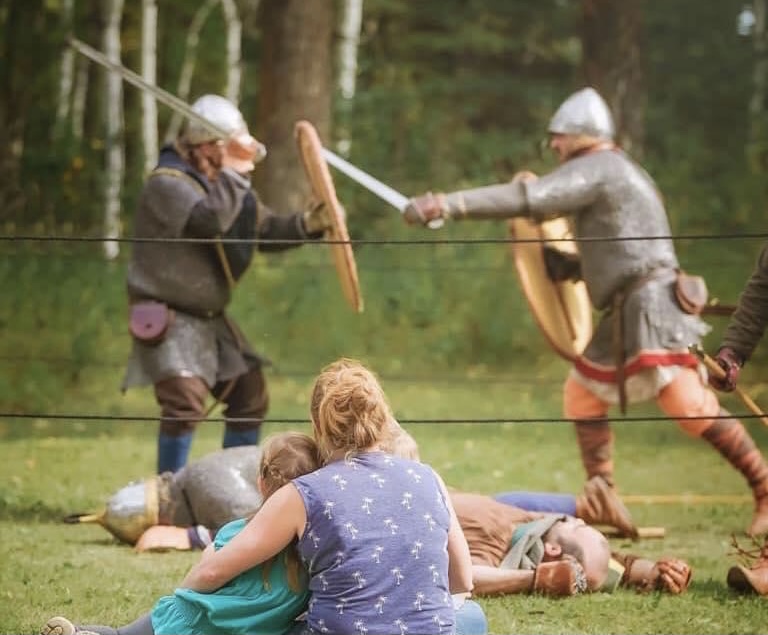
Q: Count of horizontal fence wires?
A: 2